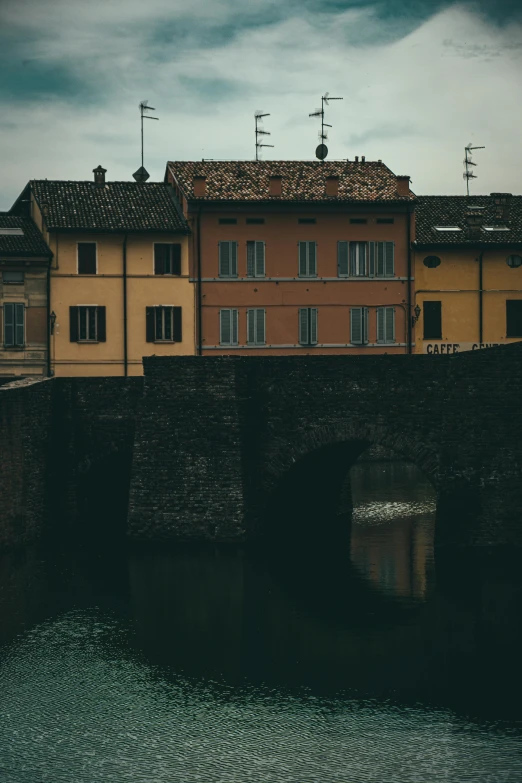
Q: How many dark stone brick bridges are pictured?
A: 1